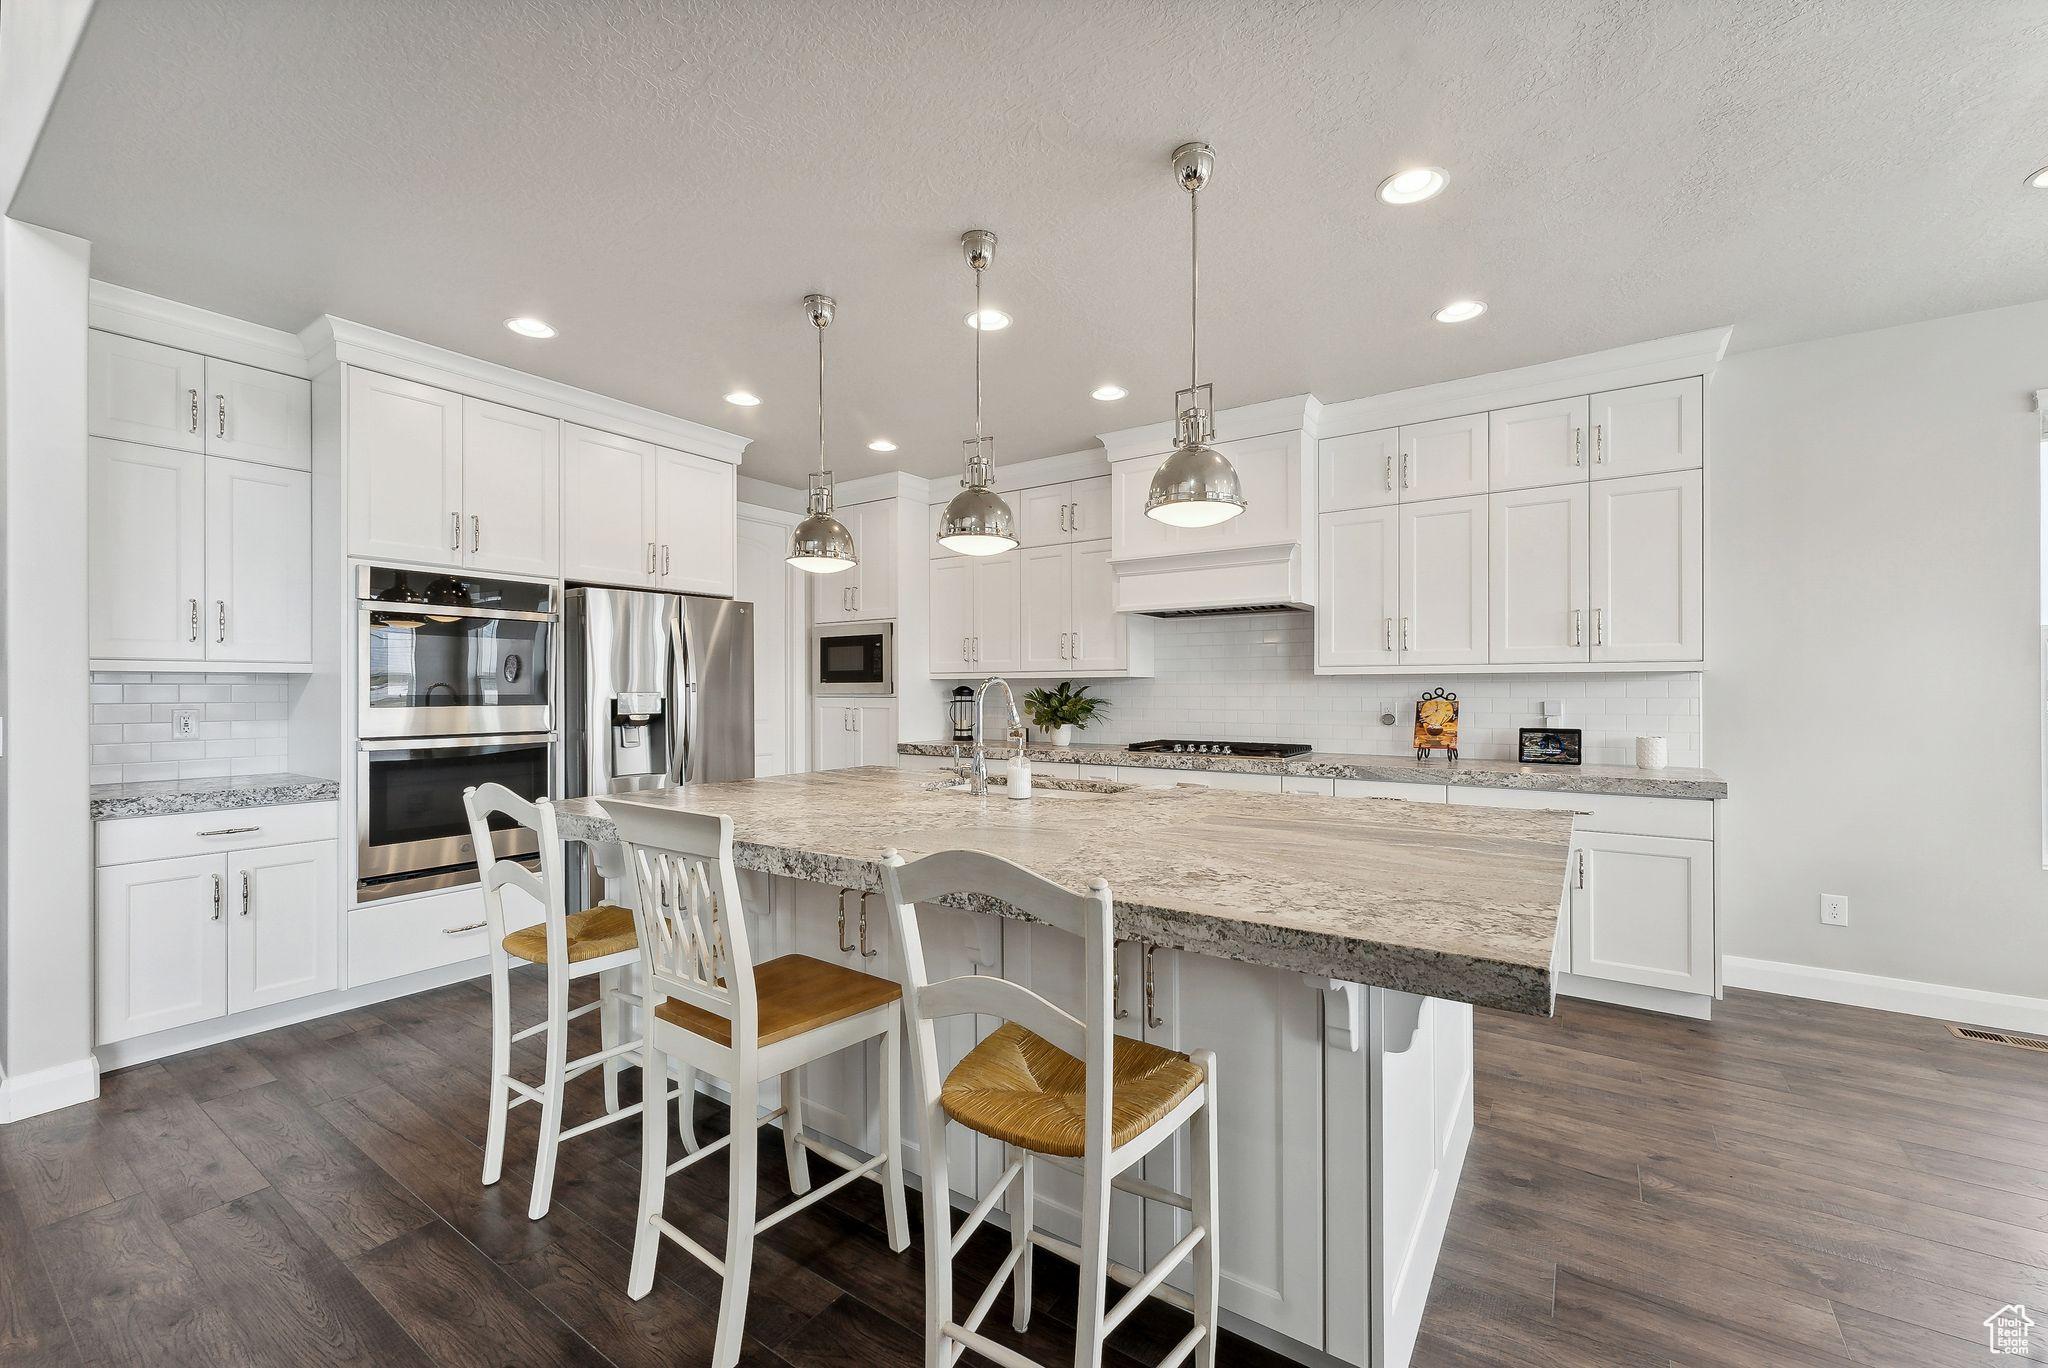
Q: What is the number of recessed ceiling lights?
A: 8